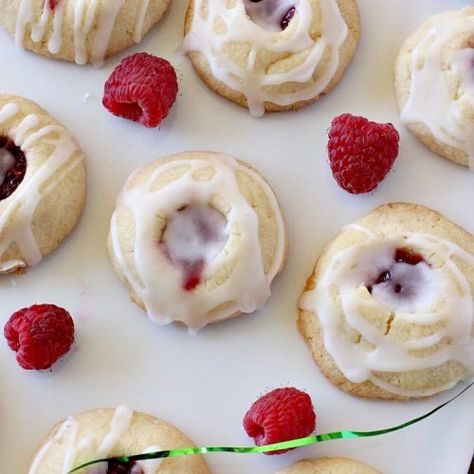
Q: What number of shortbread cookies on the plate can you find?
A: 8